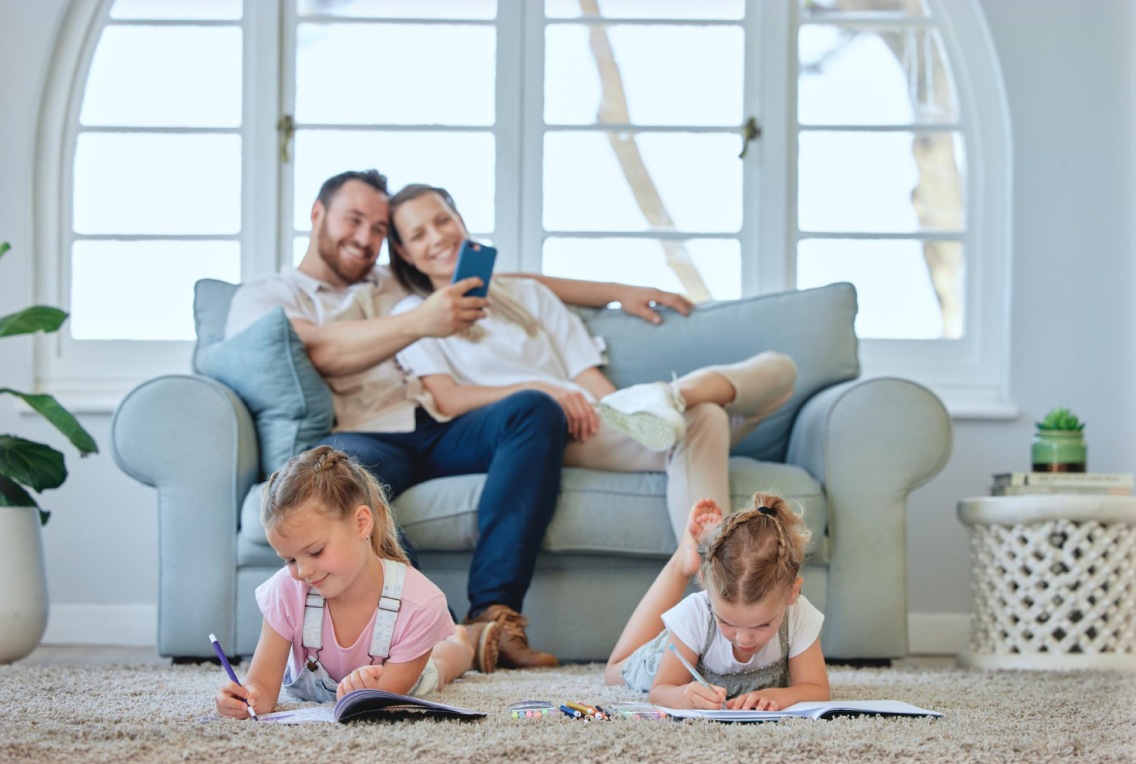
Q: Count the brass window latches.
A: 2